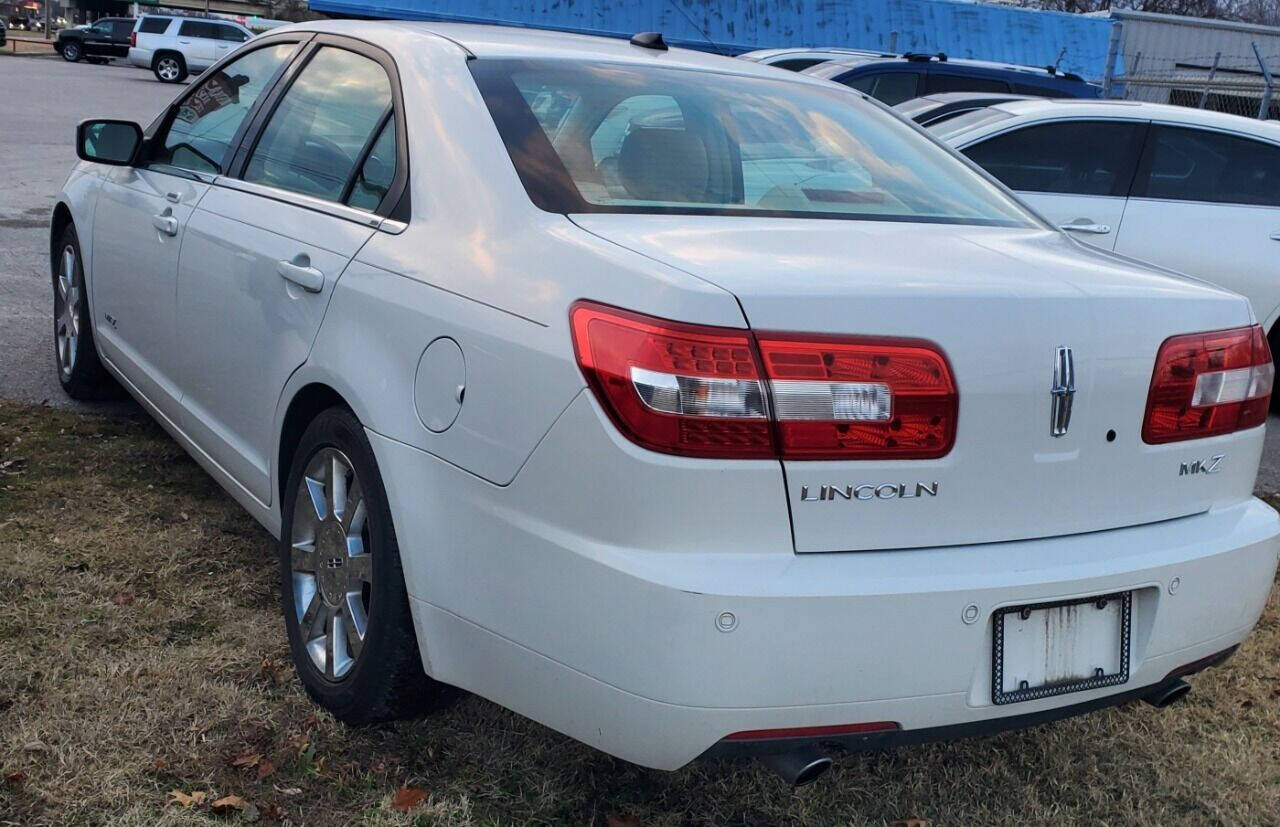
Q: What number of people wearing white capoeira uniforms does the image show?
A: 0